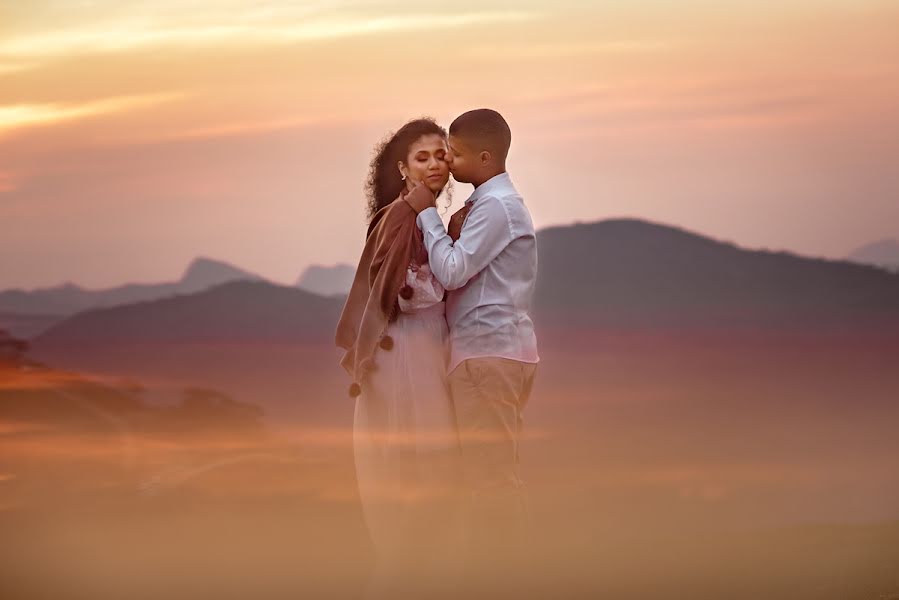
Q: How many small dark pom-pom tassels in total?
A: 3